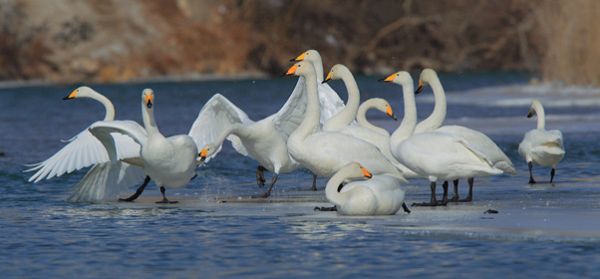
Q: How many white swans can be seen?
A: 11